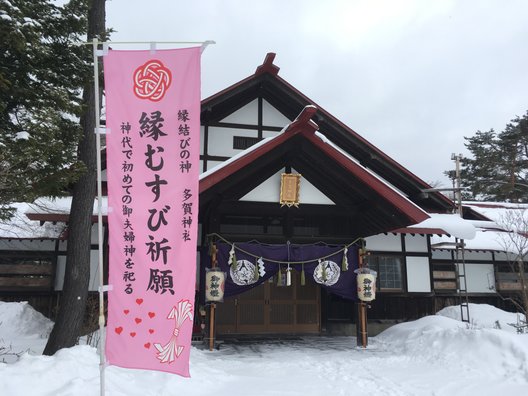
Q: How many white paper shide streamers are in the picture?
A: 4